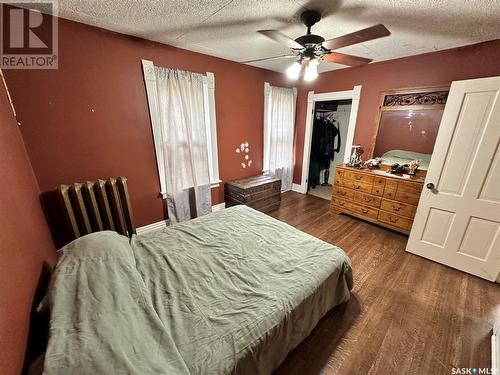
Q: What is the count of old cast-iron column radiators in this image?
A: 1